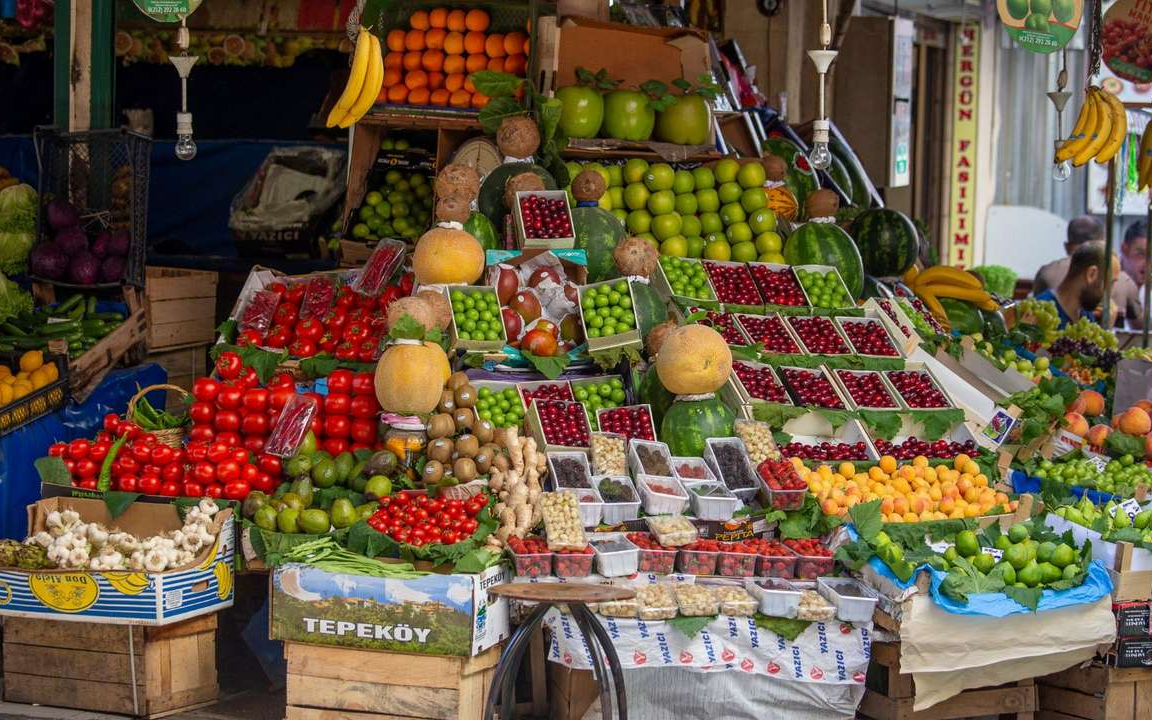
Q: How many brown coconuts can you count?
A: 11